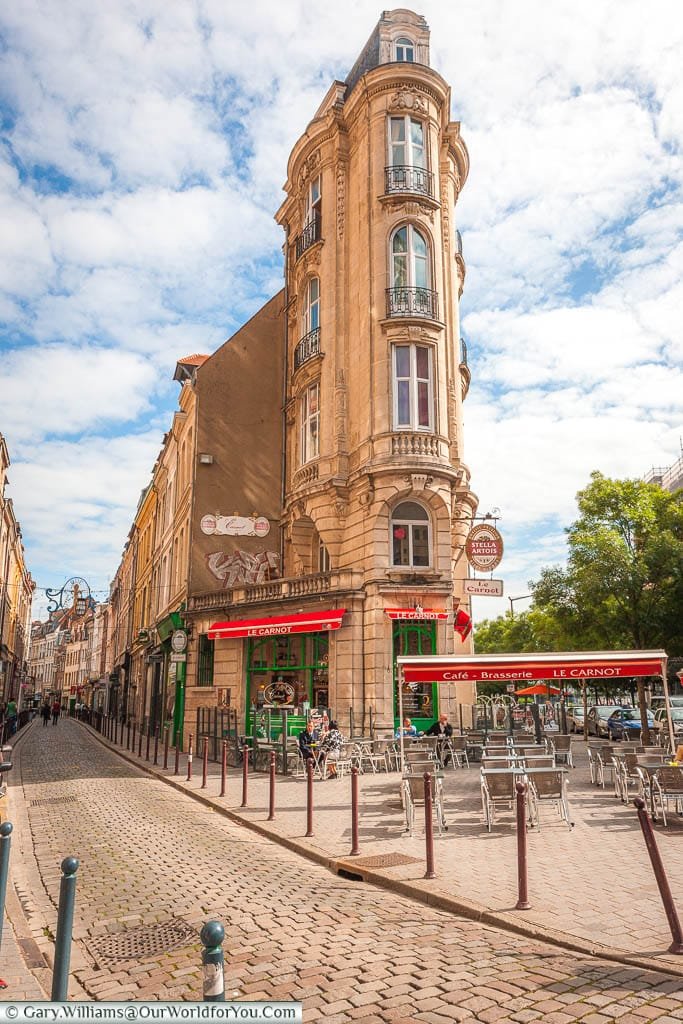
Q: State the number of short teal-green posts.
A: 3